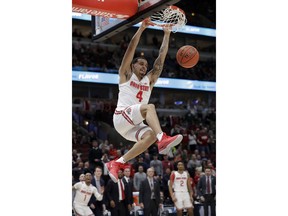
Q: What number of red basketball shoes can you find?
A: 2